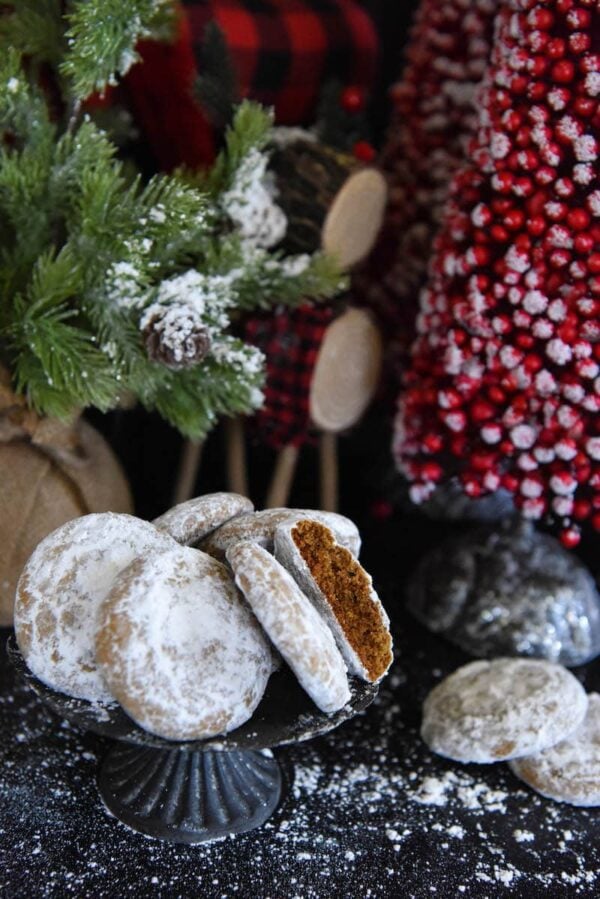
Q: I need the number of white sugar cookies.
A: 8